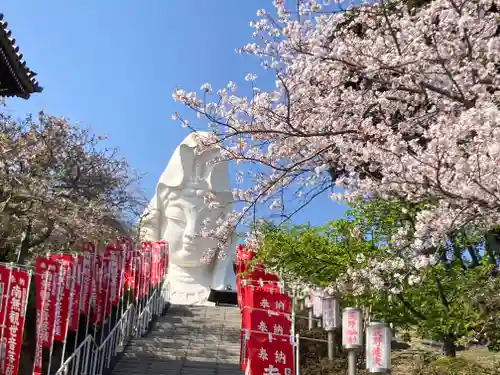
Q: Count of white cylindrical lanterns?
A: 5